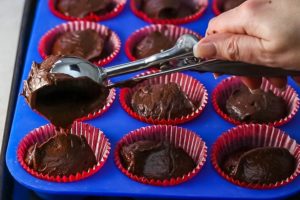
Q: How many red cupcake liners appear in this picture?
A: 11